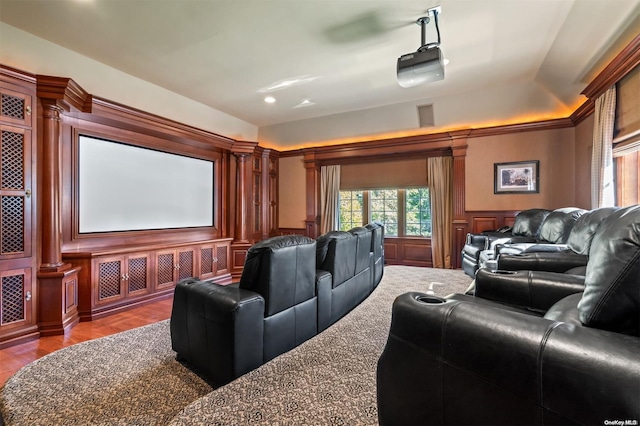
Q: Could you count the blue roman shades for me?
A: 0